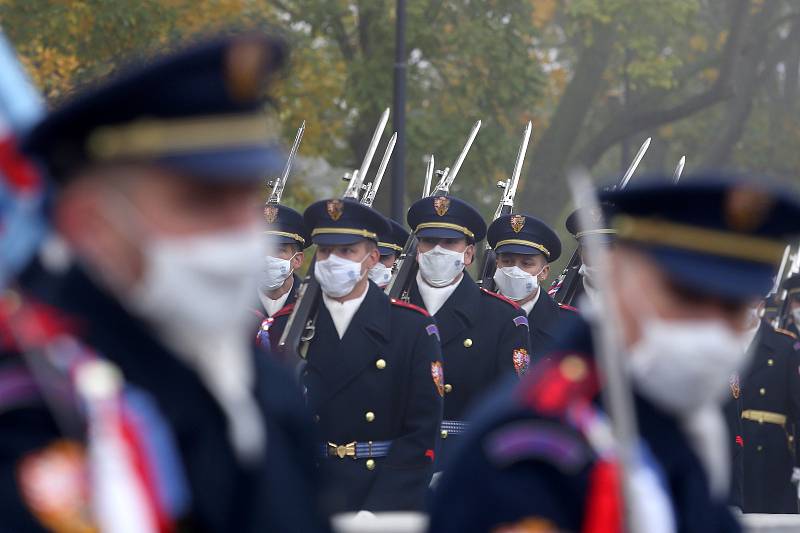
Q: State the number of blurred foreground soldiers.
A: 2